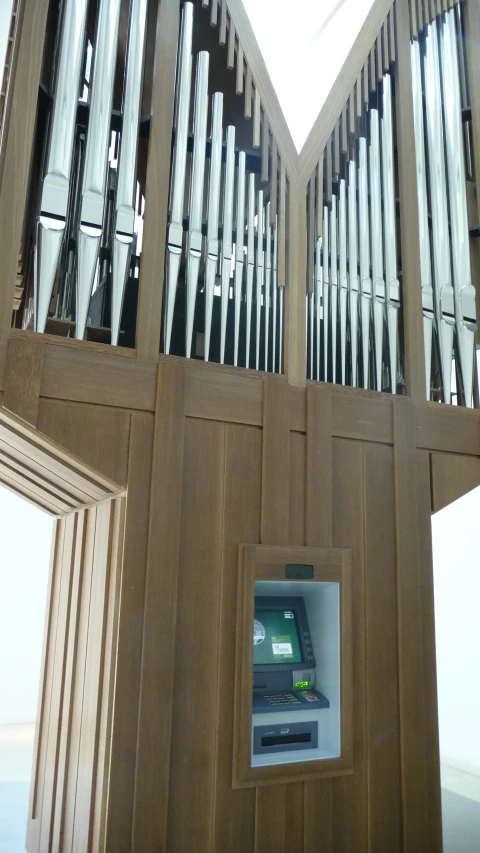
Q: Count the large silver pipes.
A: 6